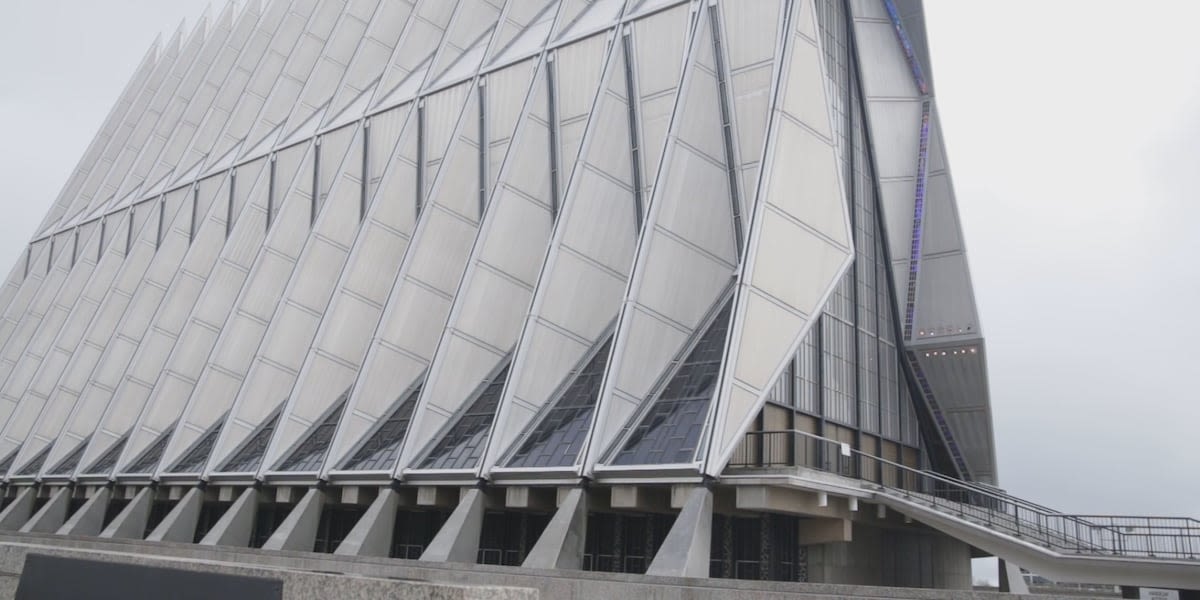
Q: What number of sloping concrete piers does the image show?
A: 11